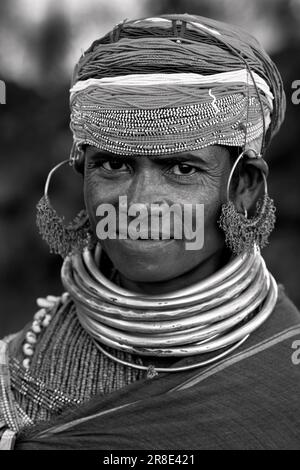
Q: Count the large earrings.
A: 2